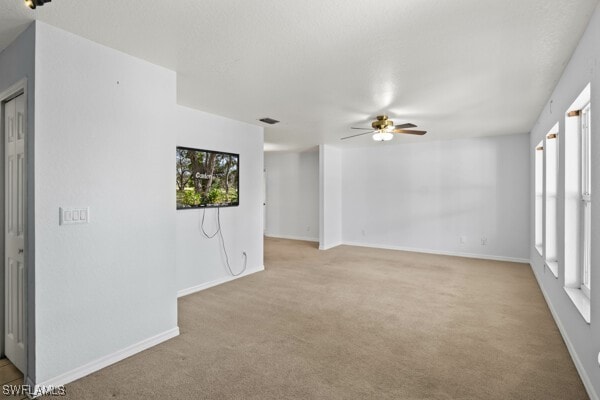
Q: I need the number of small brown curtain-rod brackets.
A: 3